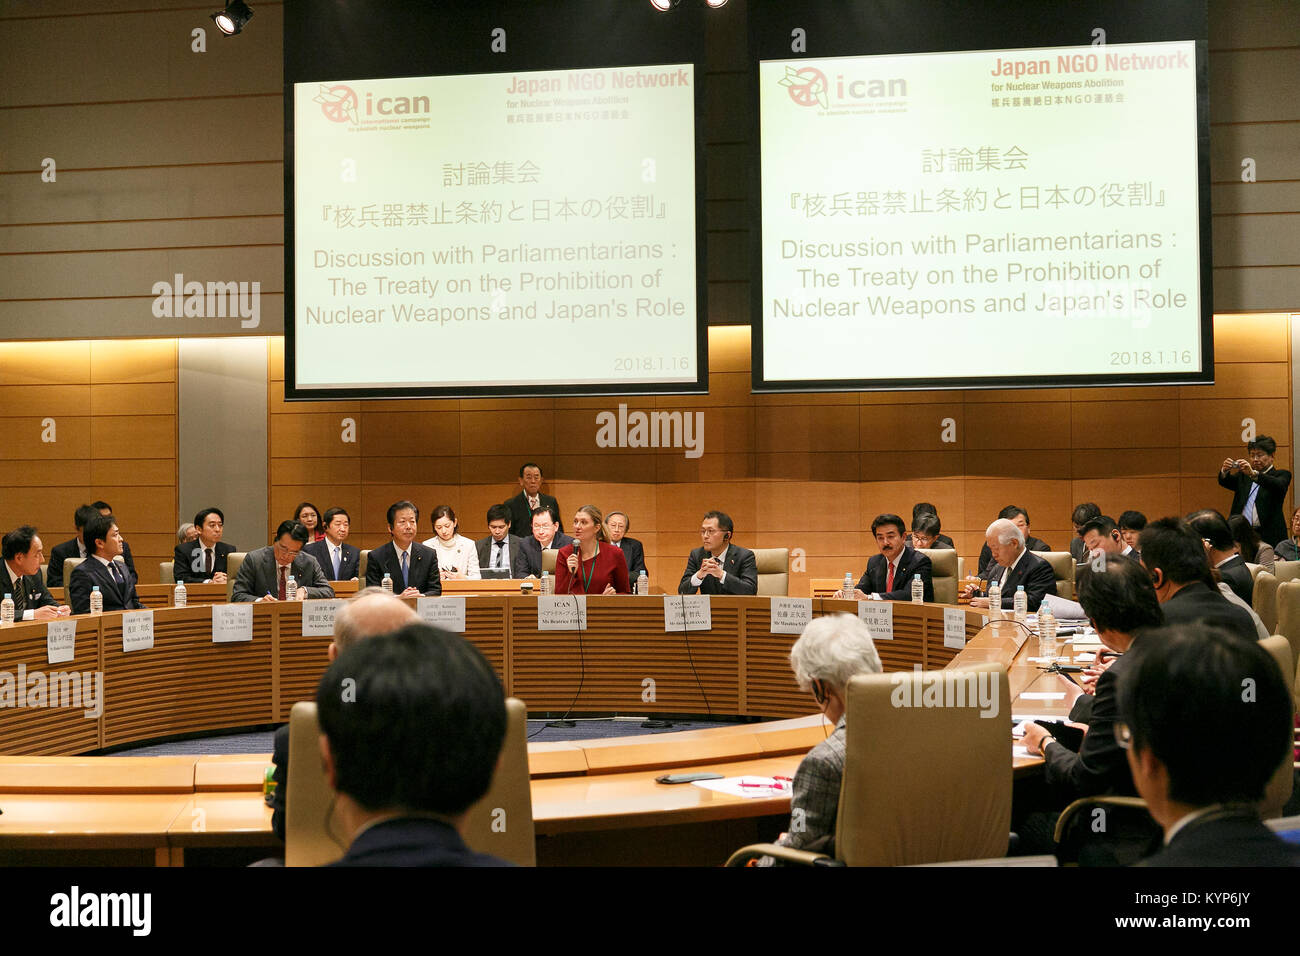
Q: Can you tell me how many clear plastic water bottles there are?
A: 13